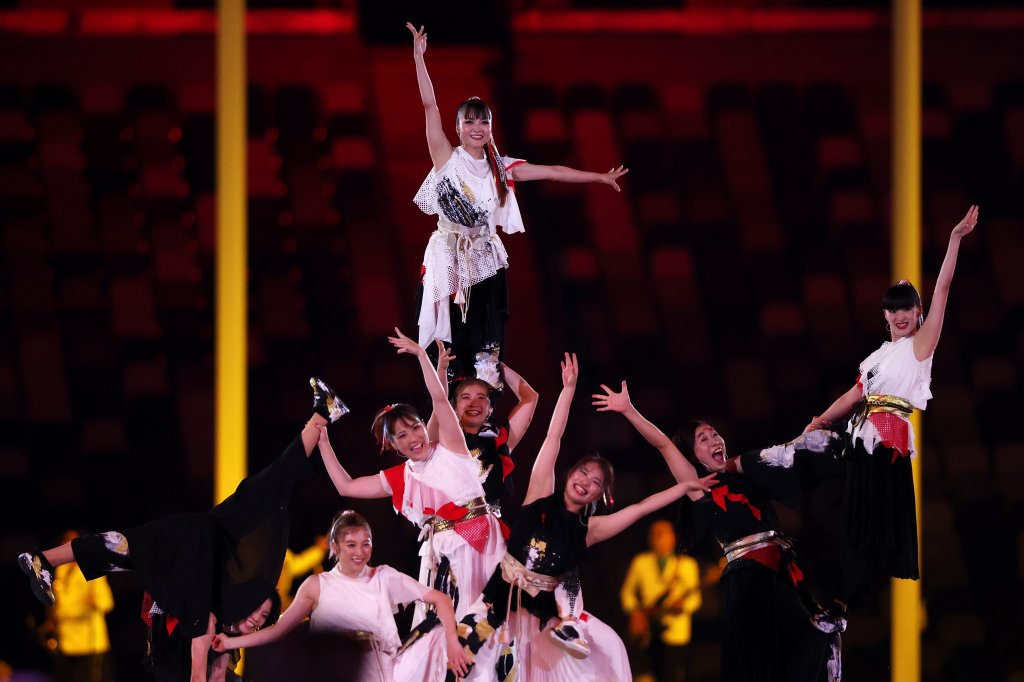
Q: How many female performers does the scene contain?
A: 8